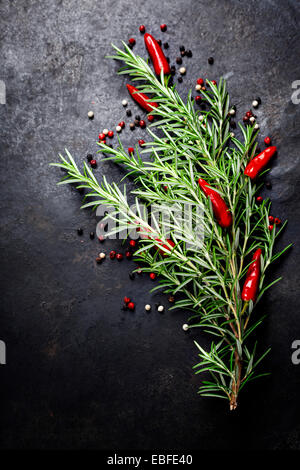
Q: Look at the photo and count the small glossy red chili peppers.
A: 6